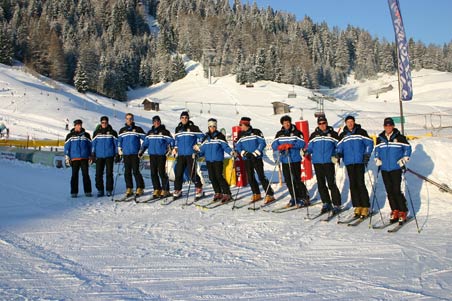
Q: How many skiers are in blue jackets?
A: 11